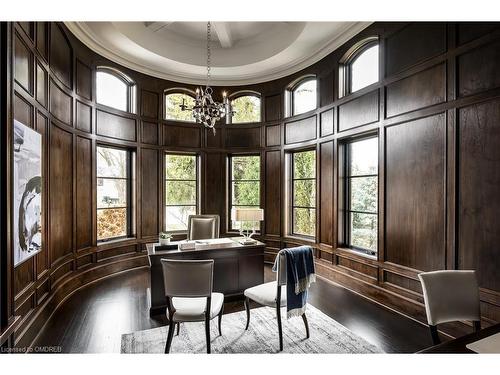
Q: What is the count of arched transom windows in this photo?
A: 5